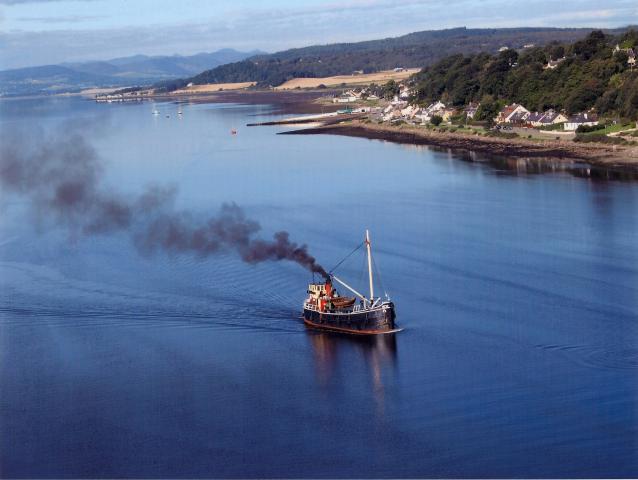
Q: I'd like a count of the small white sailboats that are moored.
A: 2